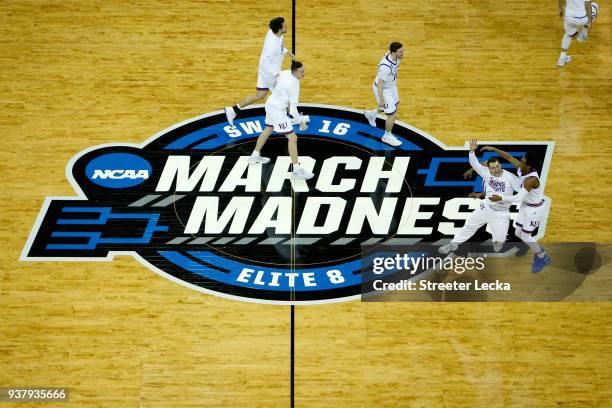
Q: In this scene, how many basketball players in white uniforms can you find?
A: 6